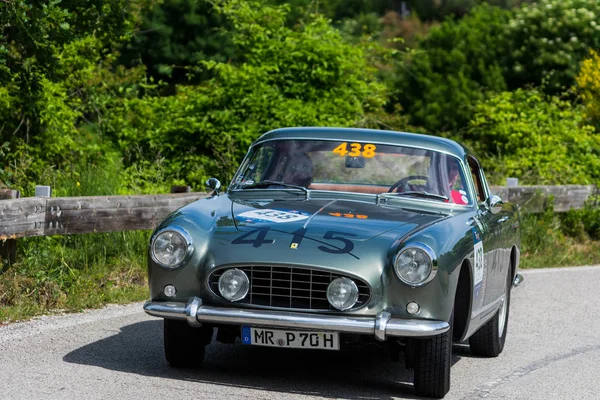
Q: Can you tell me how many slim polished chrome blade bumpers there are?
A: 1